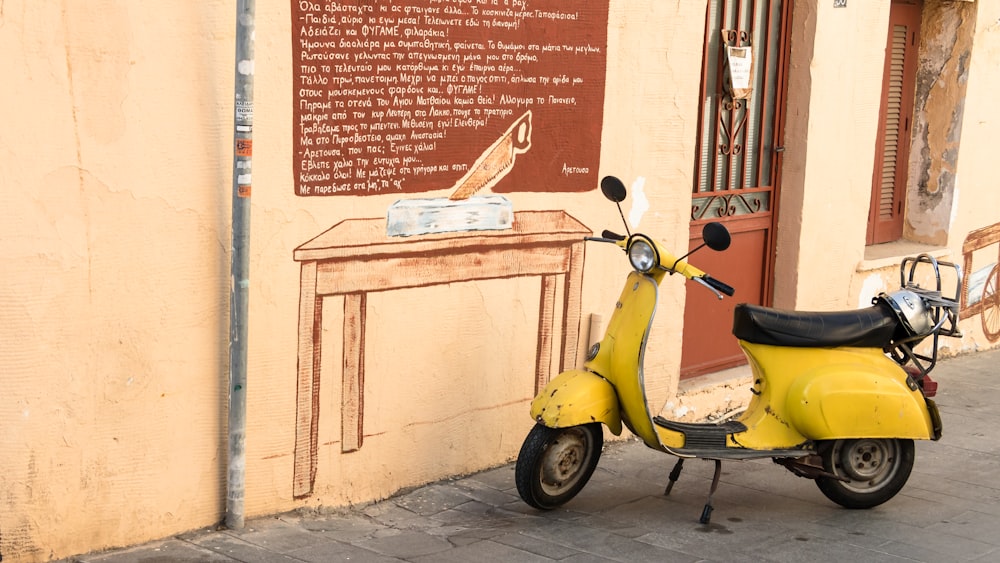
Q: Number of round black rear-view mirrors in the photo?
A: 2